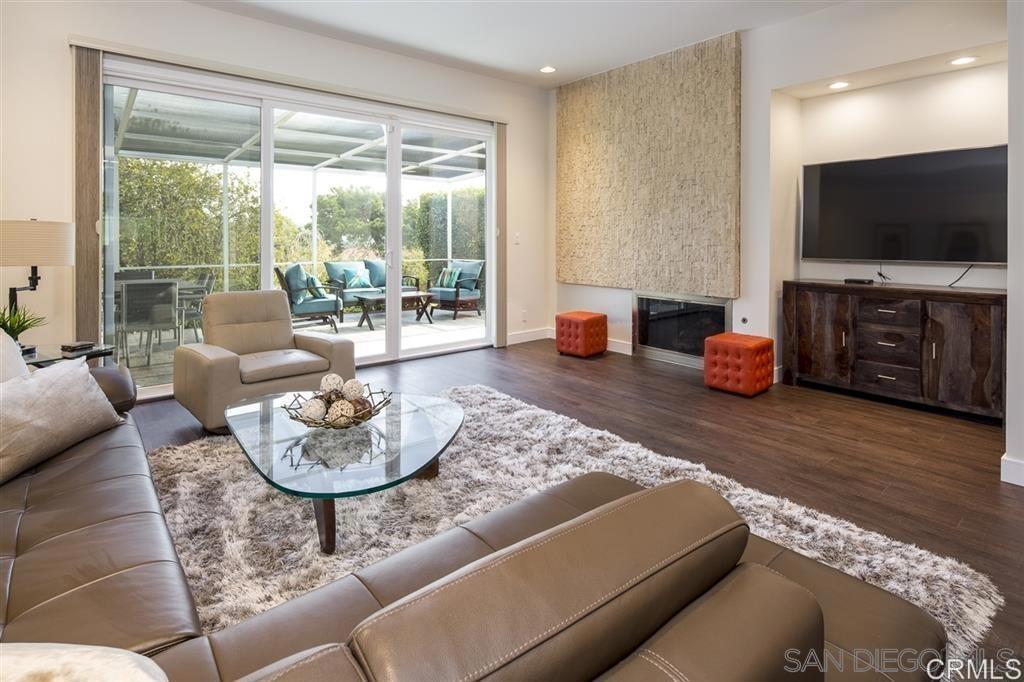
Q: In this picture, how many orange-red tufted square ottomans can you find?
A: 2